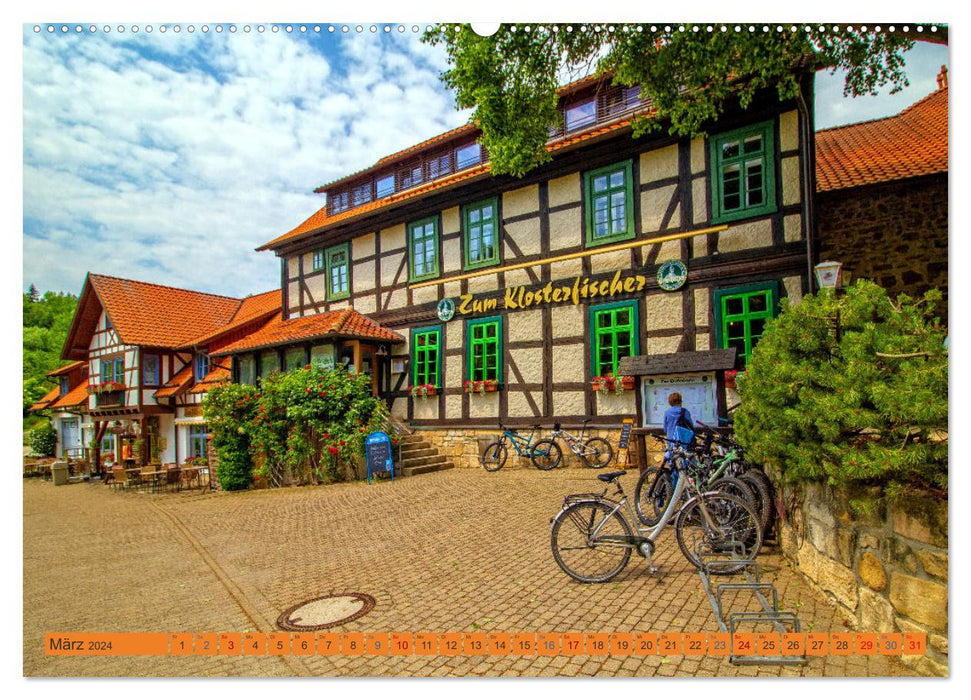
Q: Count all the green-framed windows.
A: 10